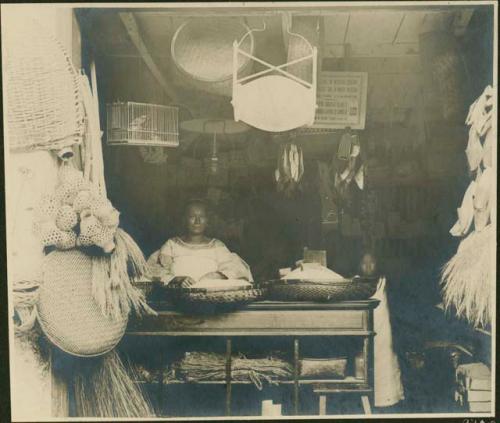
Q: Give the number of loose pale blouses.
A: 1